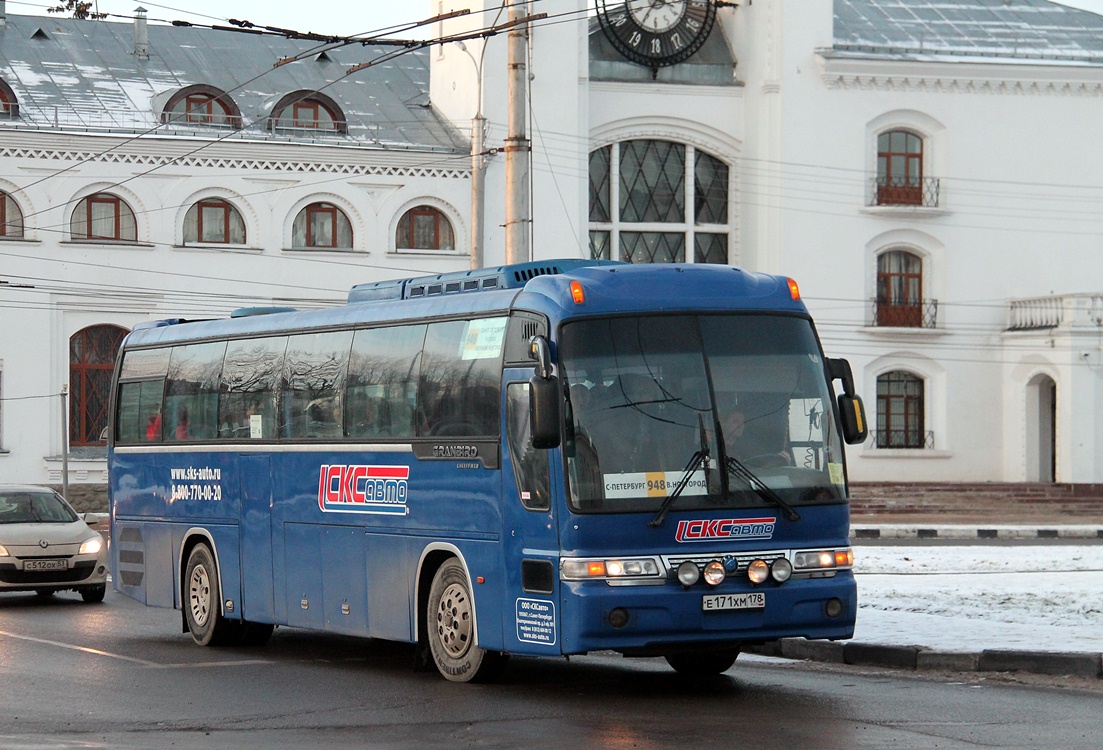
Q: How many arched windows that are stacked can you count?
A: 3